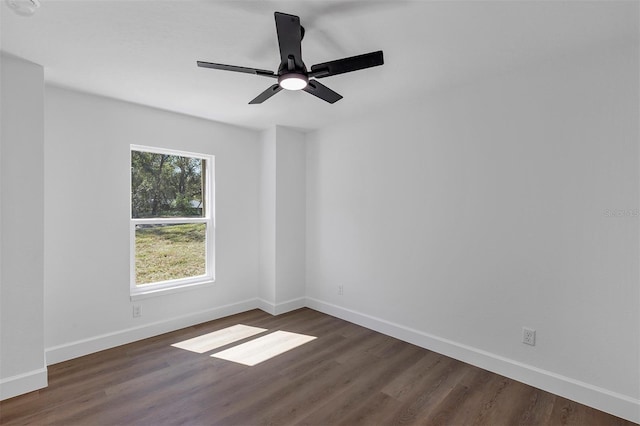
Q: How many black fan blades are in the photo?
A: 5